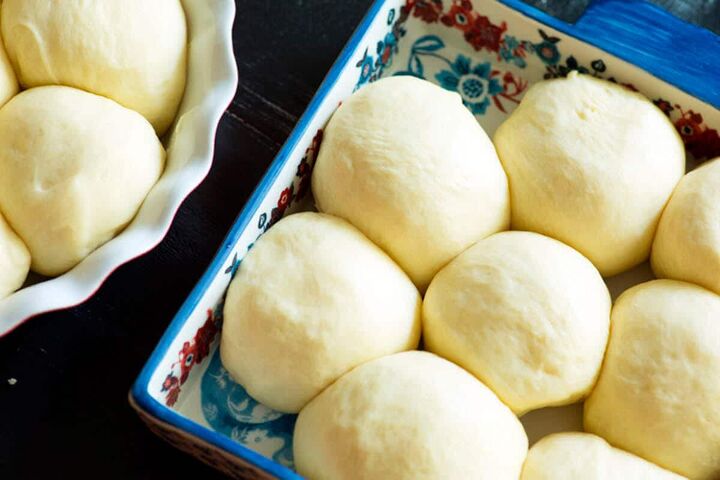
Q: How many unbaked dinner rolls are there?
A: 12